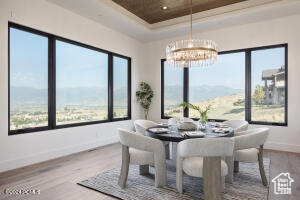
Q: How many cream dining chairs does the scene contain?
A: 6